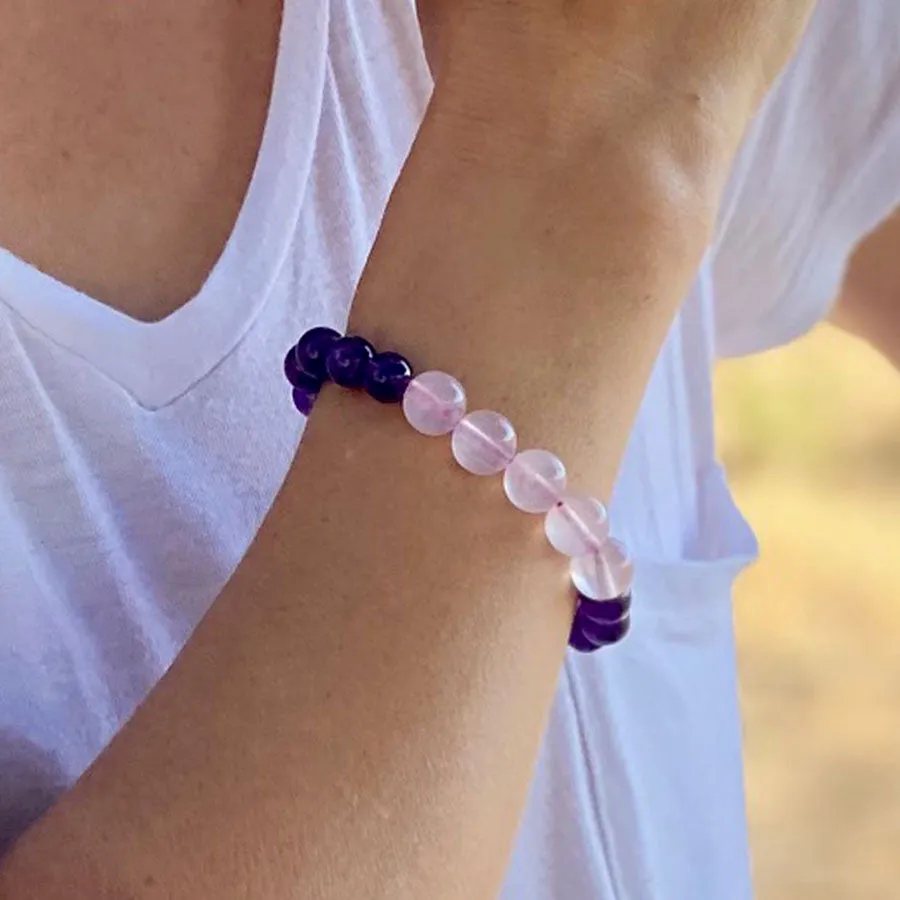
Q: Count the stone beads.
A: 13